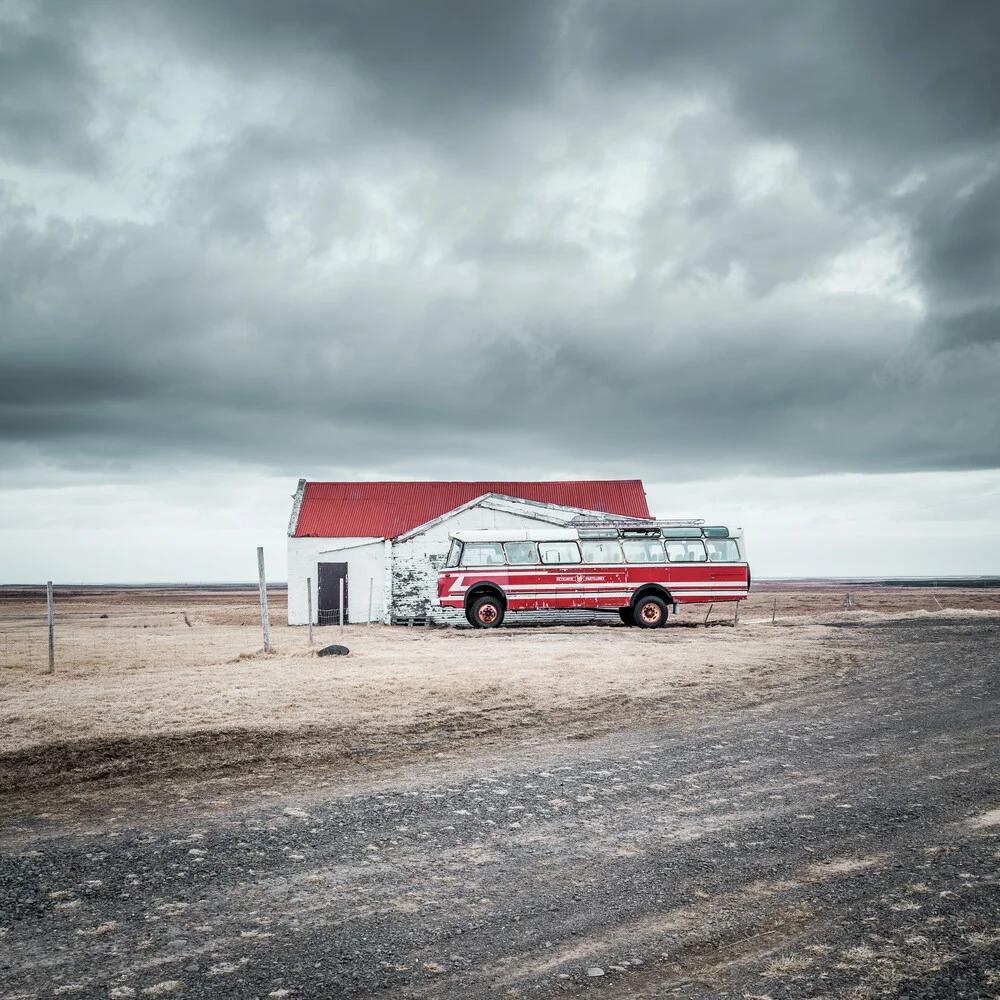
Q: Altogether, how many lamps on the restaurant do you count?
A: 0